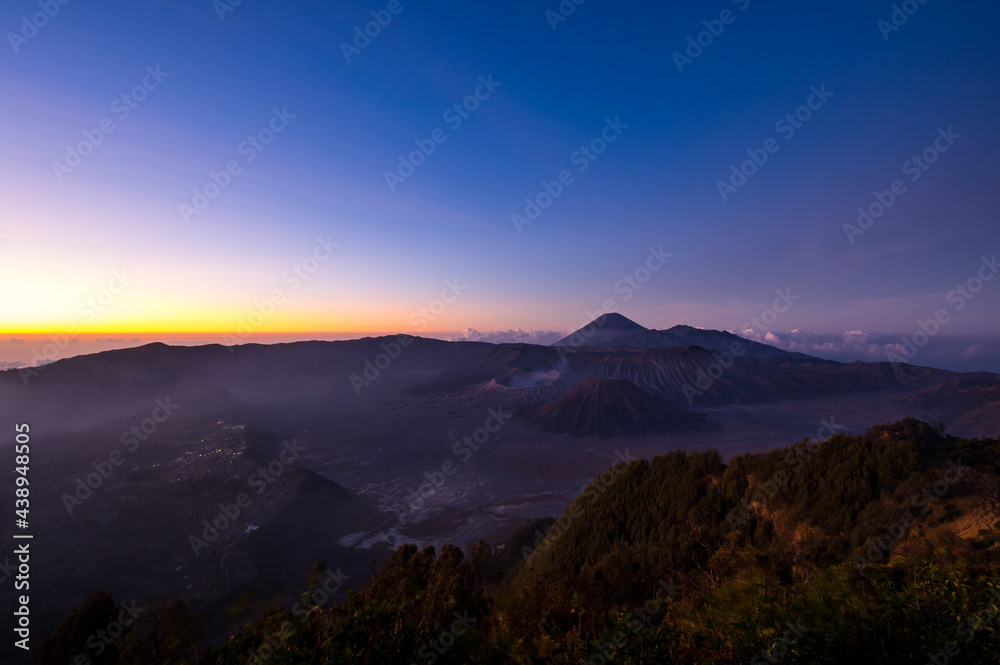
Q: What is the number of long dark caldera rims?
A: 1